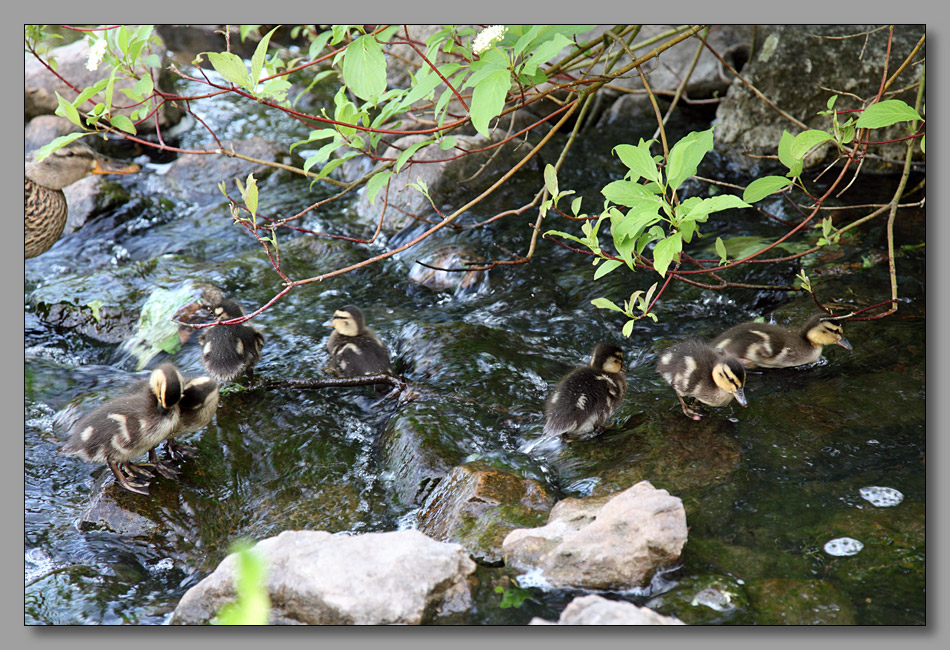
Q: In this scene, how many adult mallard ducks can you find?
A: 1